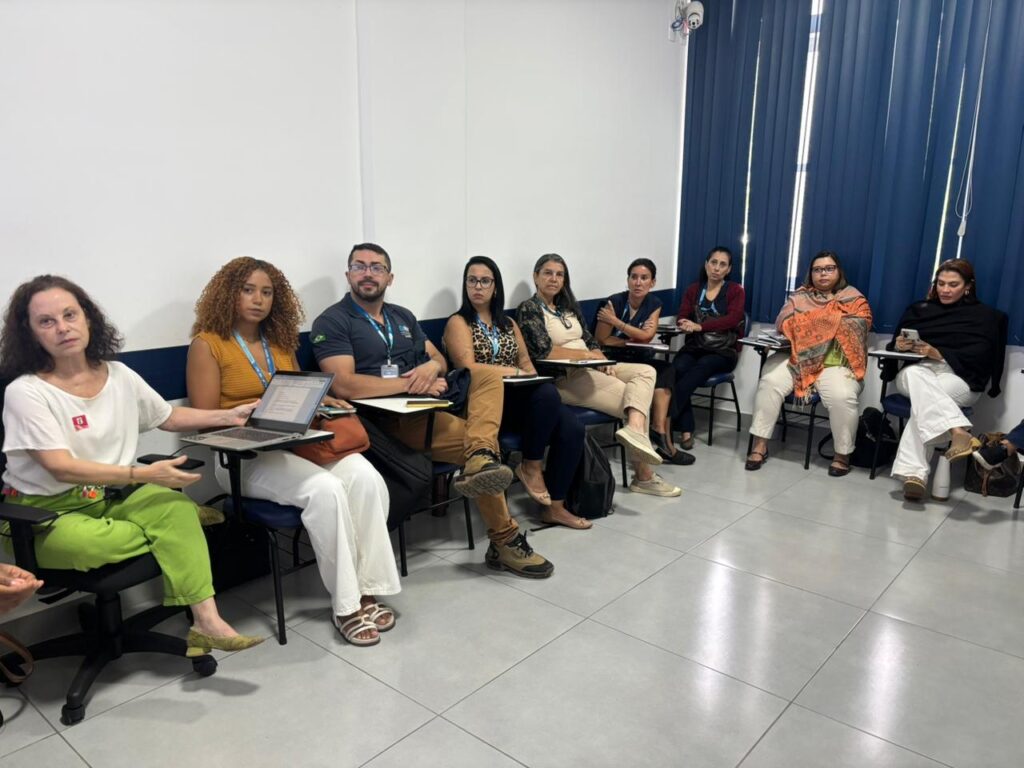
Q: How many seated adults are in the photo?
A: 9